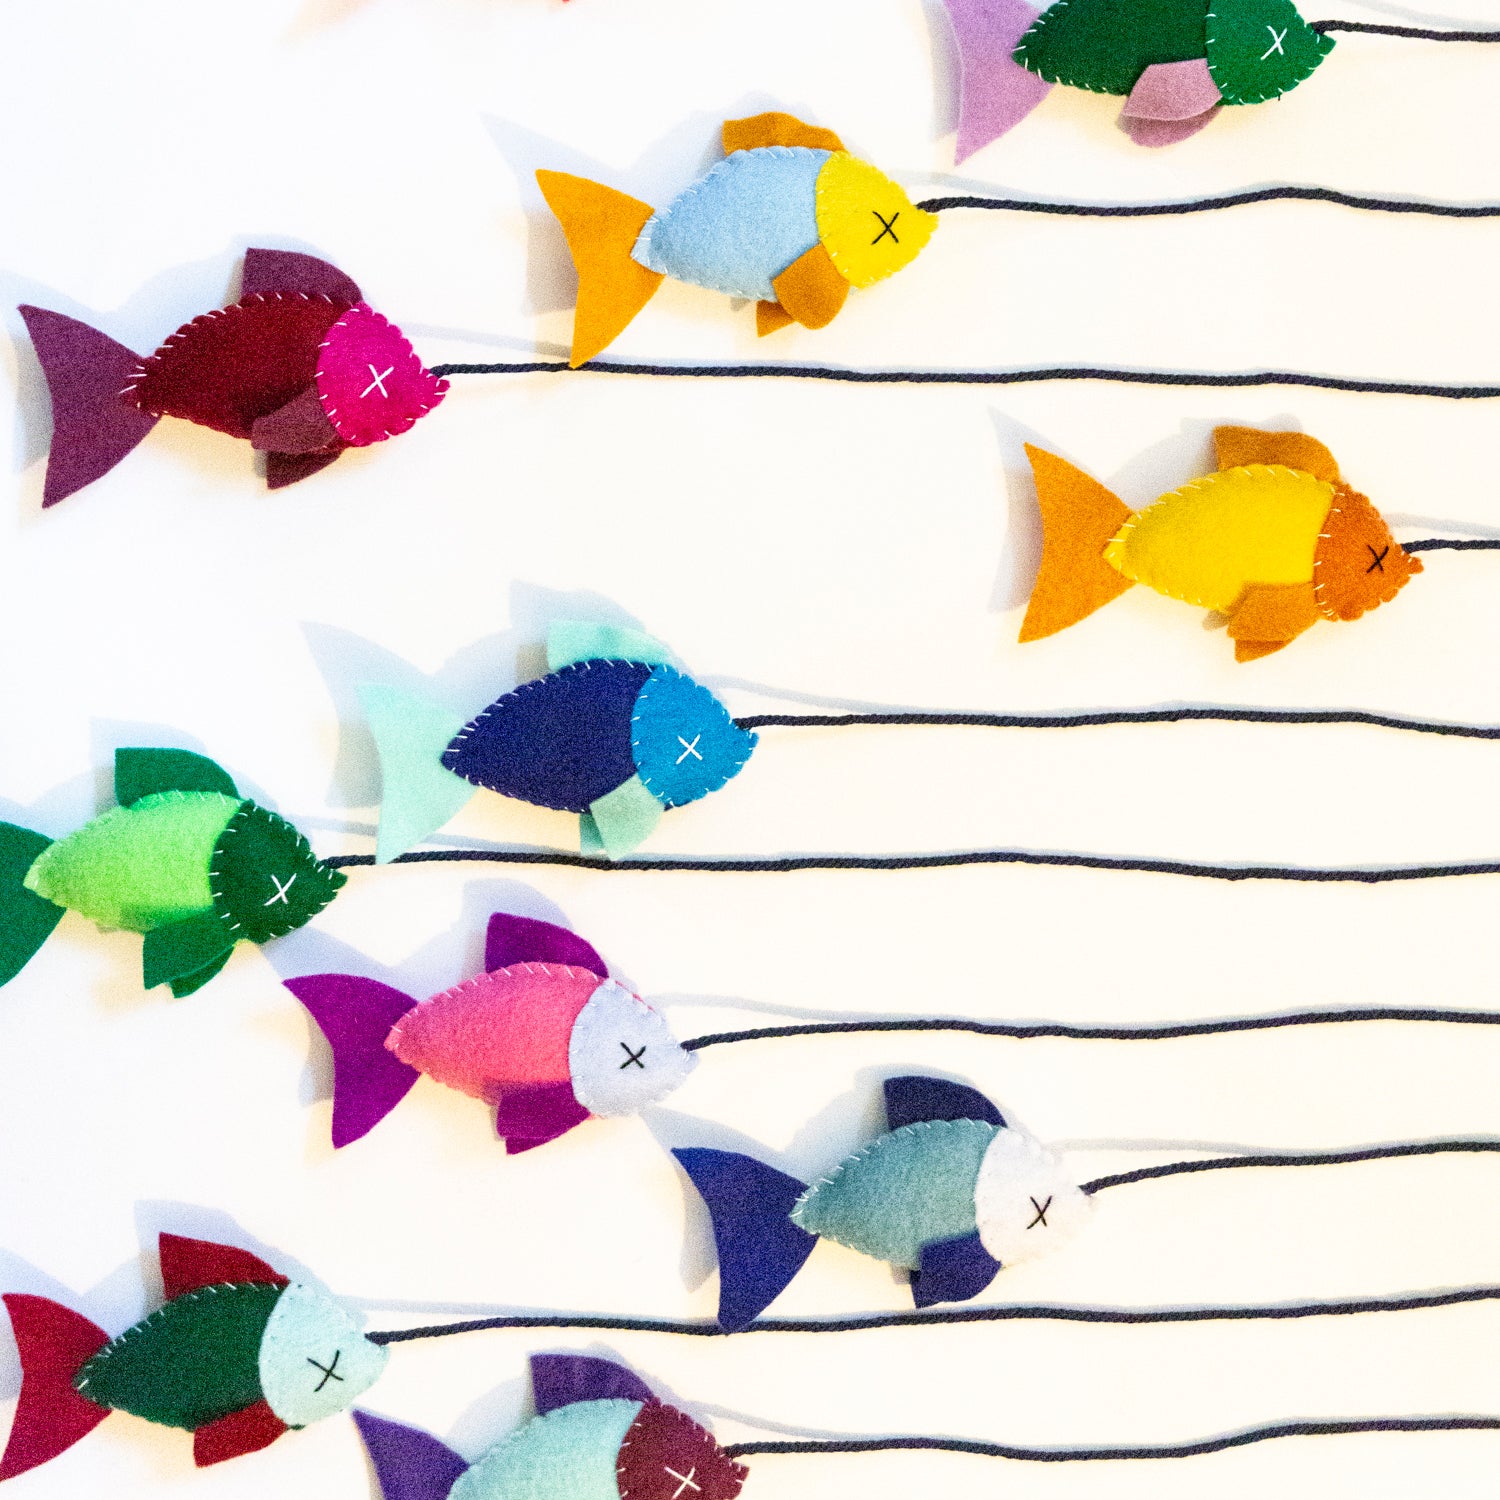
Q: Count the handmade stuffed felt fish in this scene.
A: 10